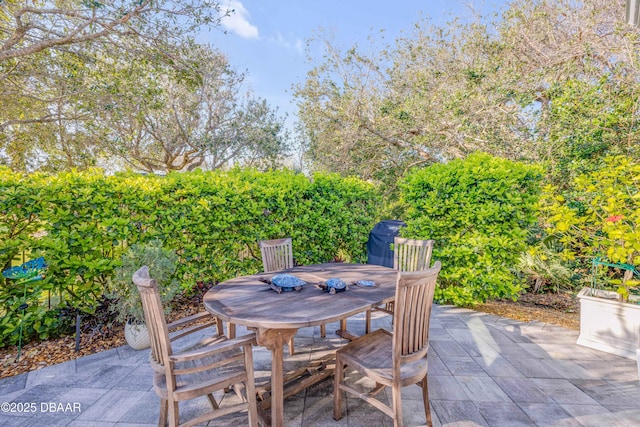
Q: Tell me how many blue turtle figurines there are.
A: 3